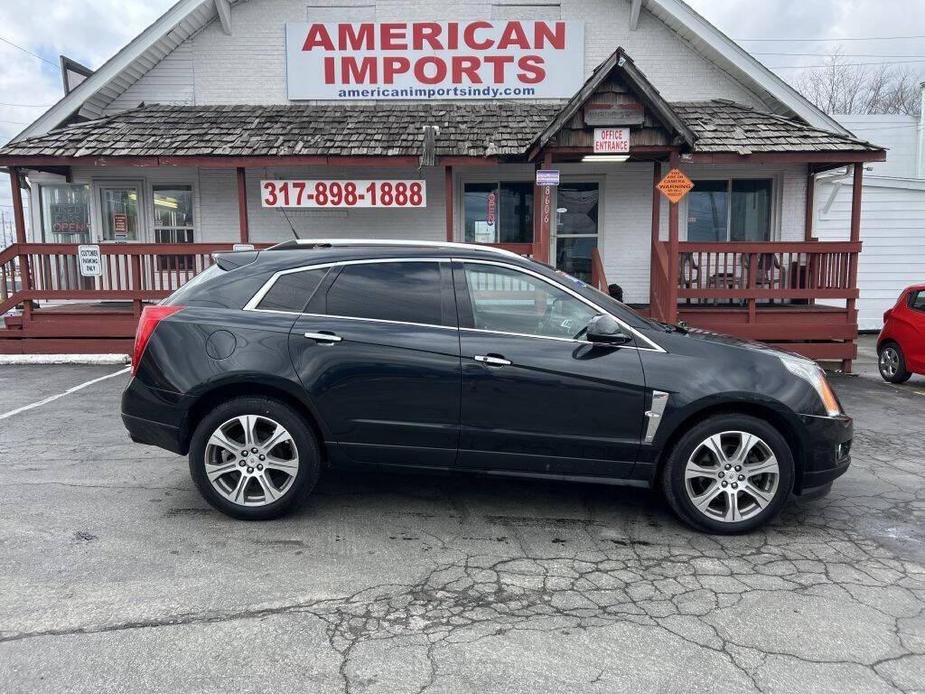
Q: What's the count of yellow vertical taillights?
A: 0